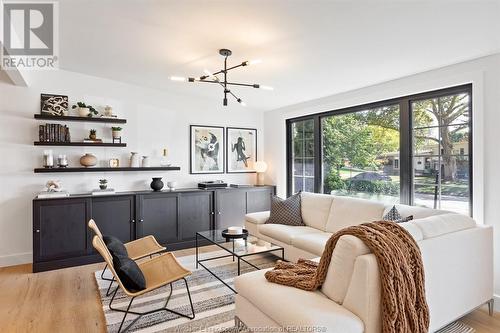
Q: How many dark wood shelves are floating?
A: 3